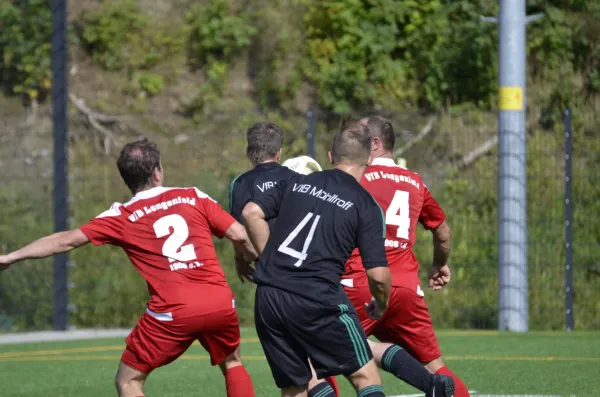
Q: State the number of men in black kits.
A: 2